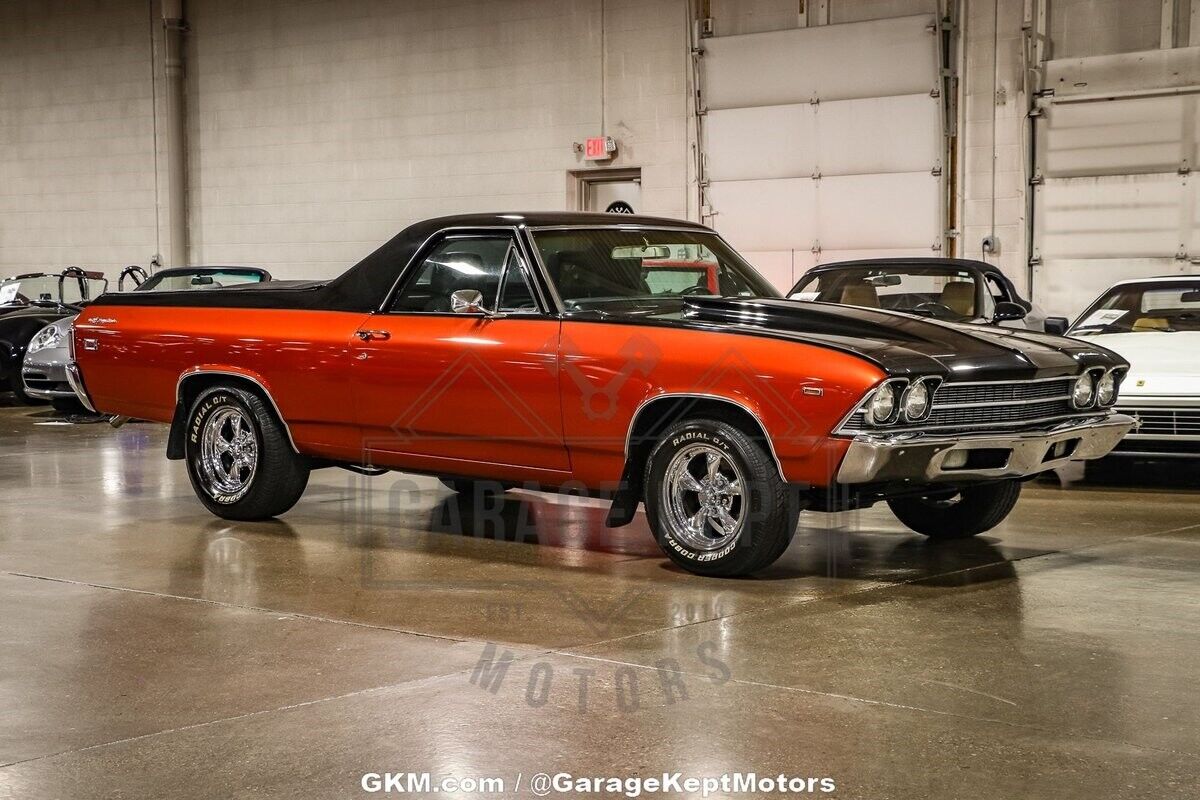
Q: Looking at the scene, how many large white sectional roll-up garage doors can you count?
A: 2